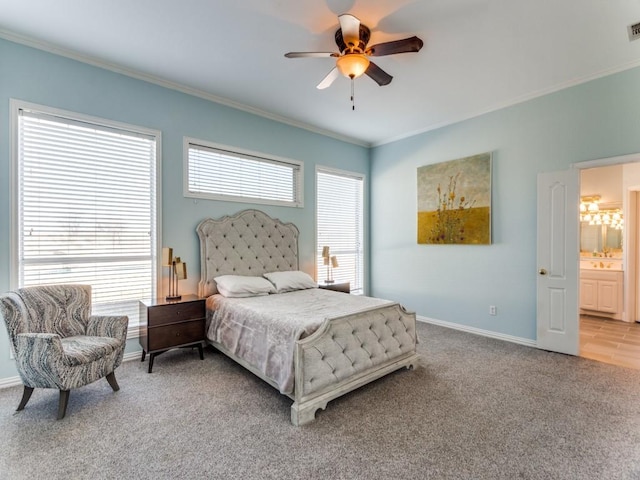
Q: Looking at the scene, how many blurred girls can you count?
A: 0